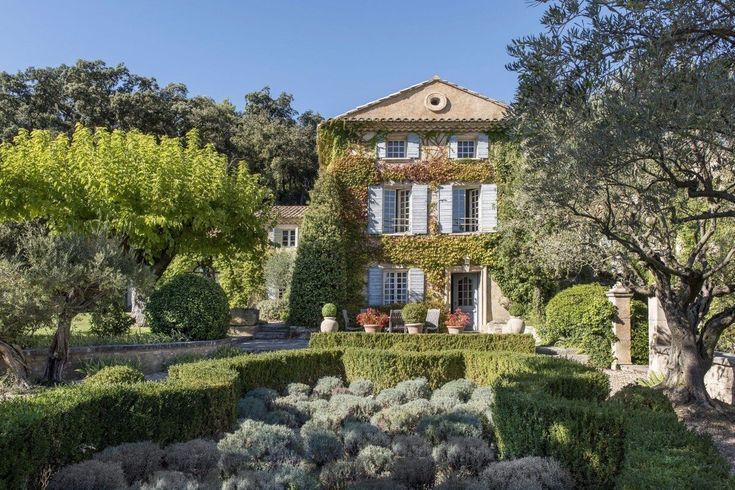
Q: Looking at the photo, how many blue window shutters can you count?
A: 10